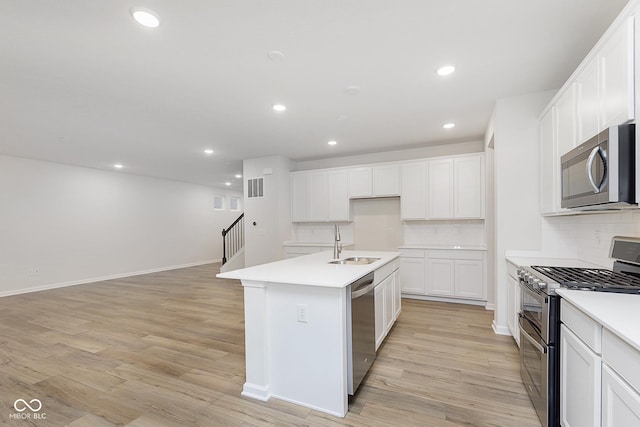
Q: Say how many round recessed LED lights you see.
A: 9